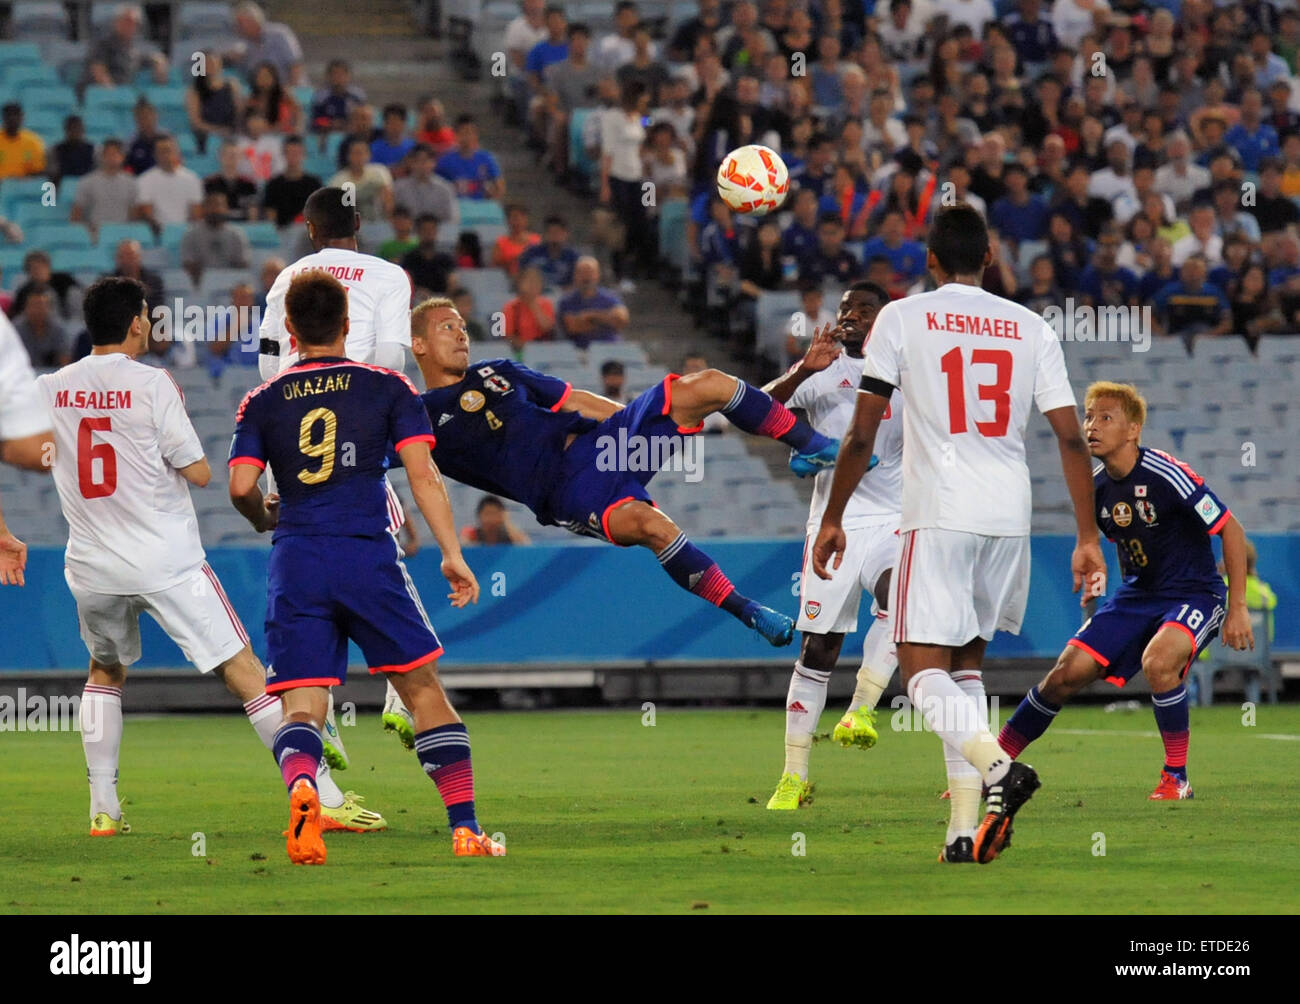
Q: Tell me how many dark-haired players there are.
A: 5